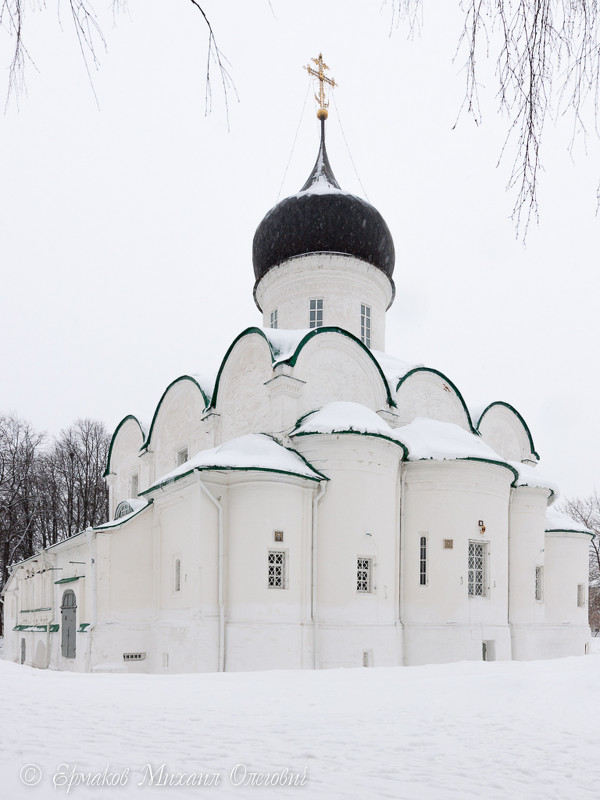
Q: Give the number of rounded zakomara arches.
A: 6